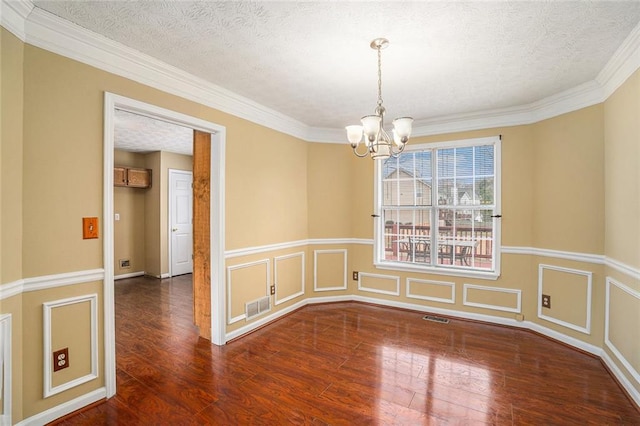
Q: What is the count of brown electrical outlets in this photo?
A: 4